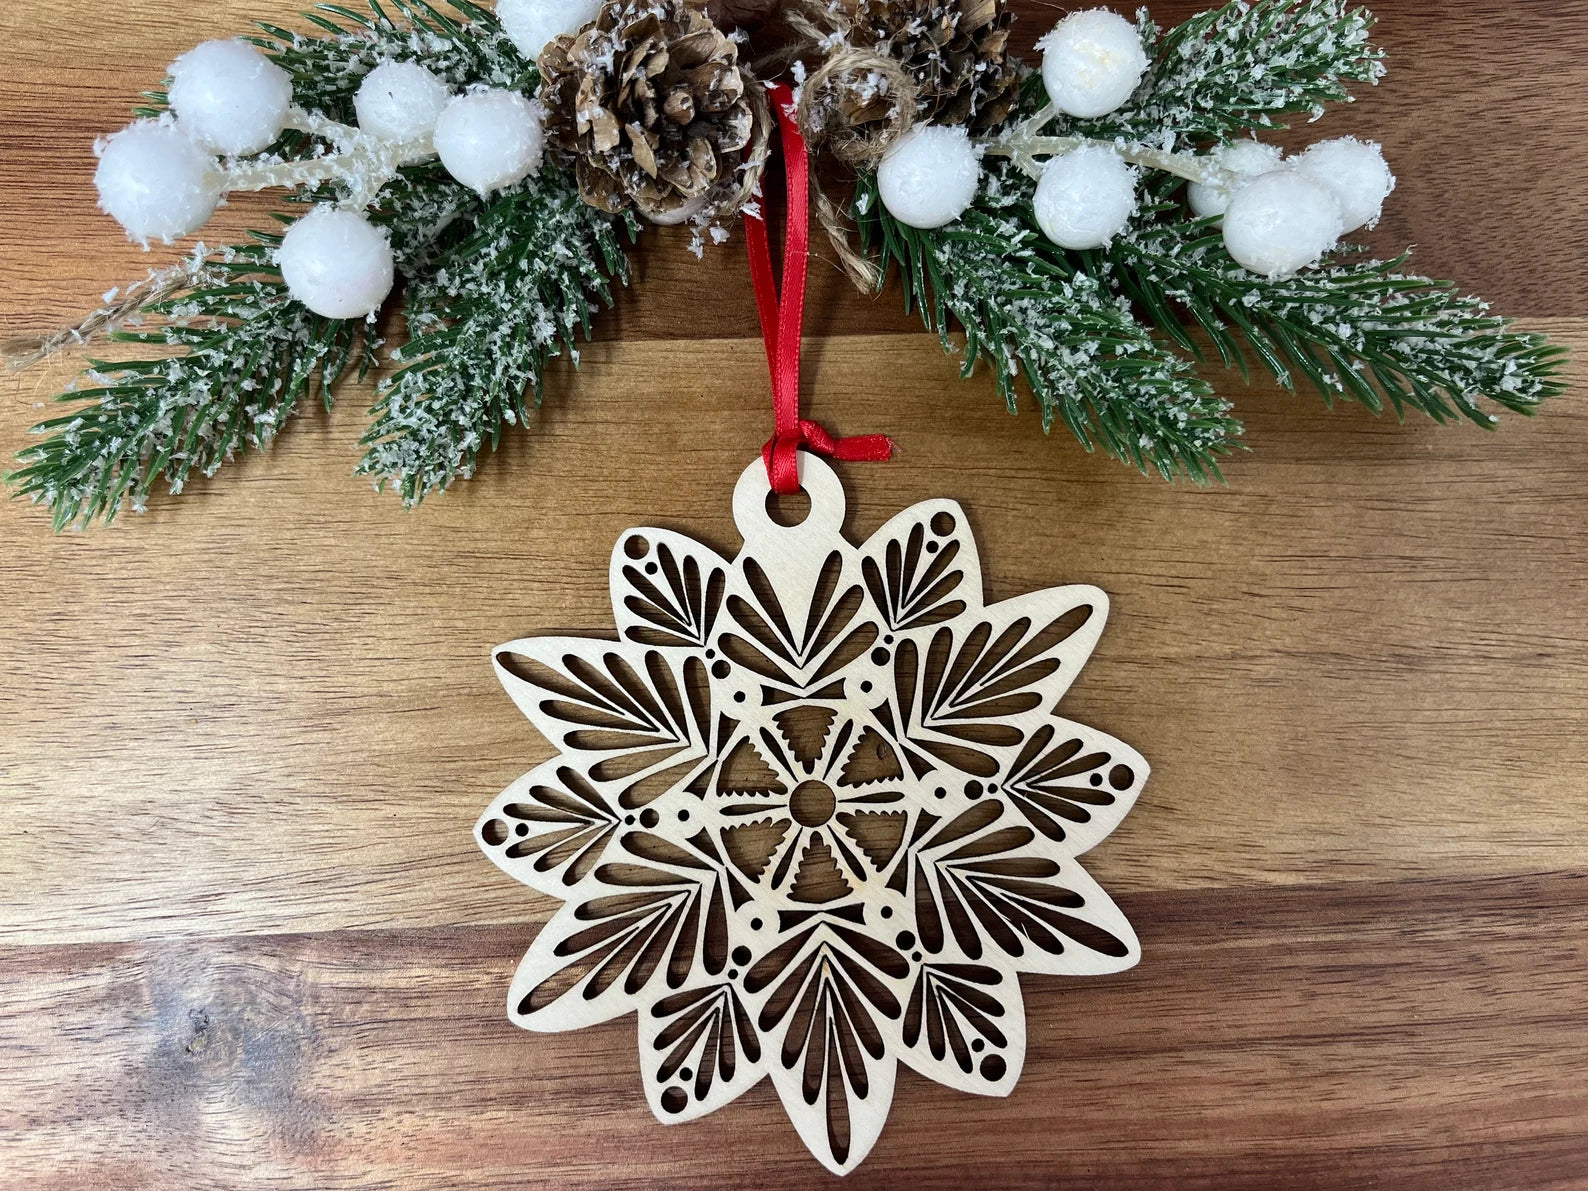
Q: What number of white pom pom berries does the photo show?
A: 12